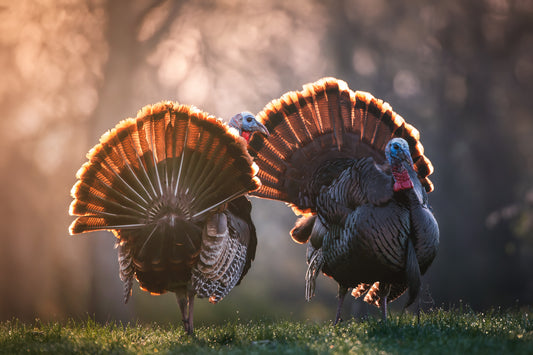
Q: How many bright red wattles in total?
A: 2